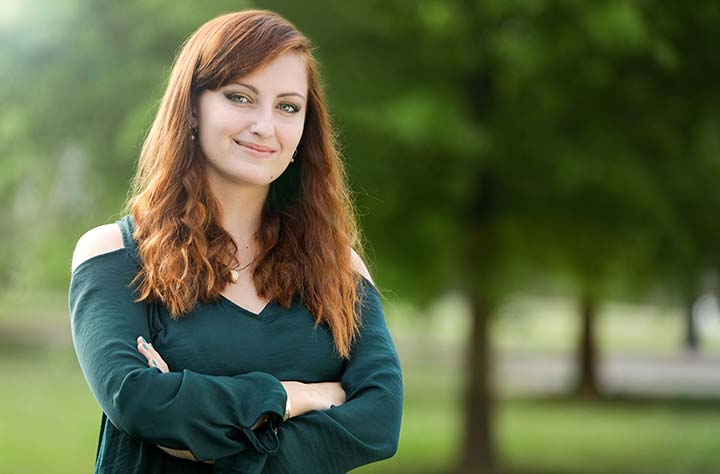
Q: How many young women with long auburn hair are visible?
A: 1